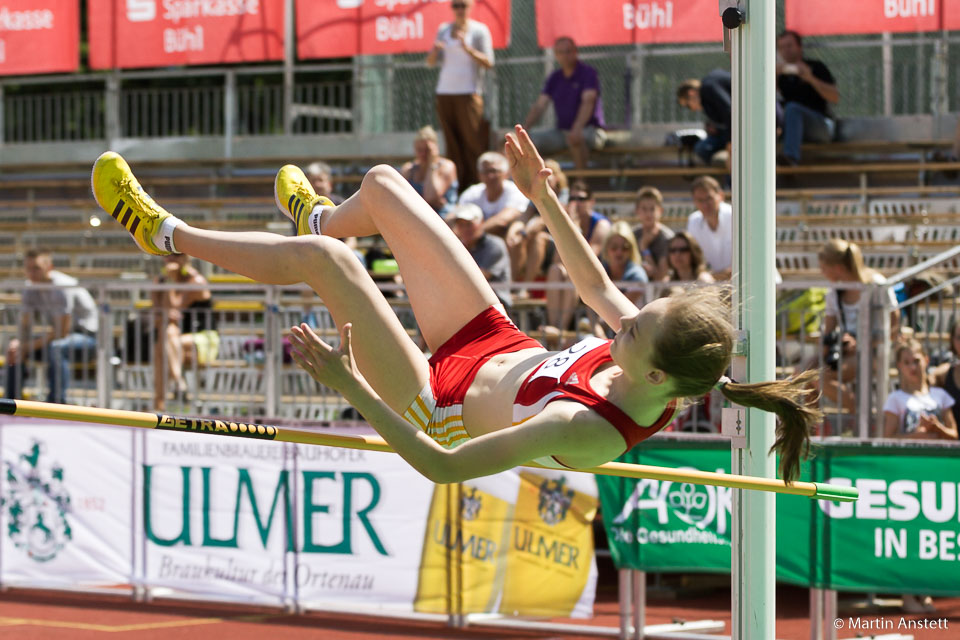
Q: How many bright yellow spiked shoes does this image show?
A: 2